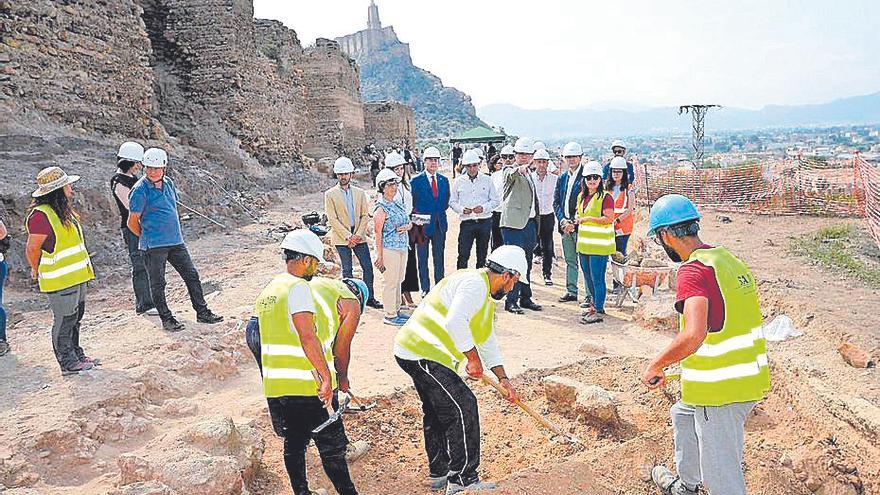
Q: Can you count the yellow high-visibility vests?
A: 6